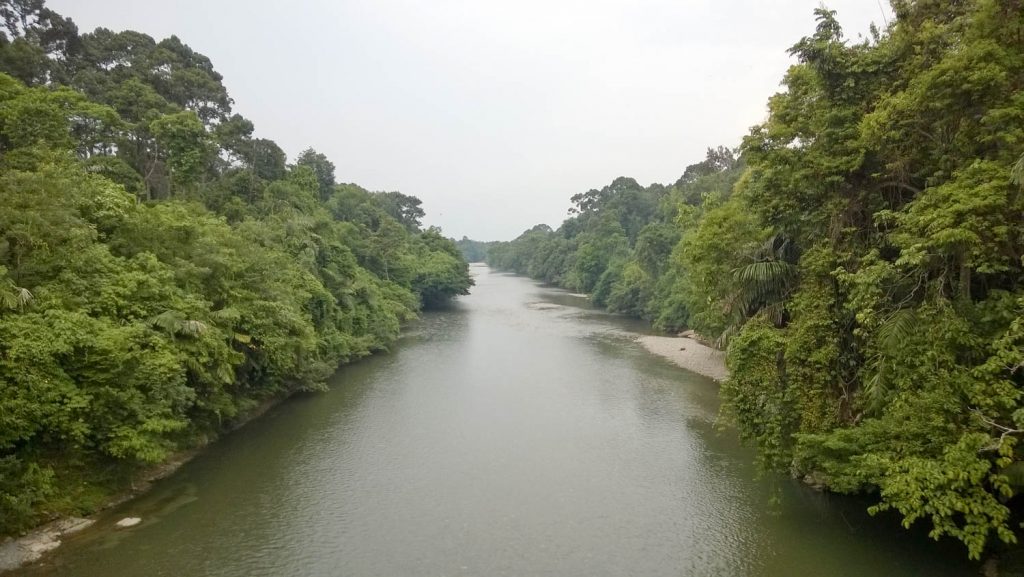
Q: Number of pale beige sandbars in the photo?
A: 1